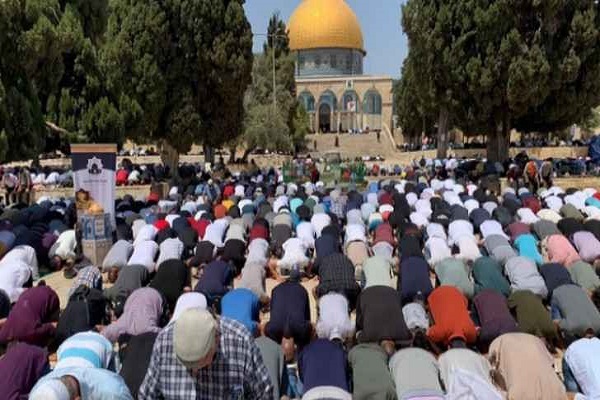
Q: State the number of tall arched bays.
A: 4